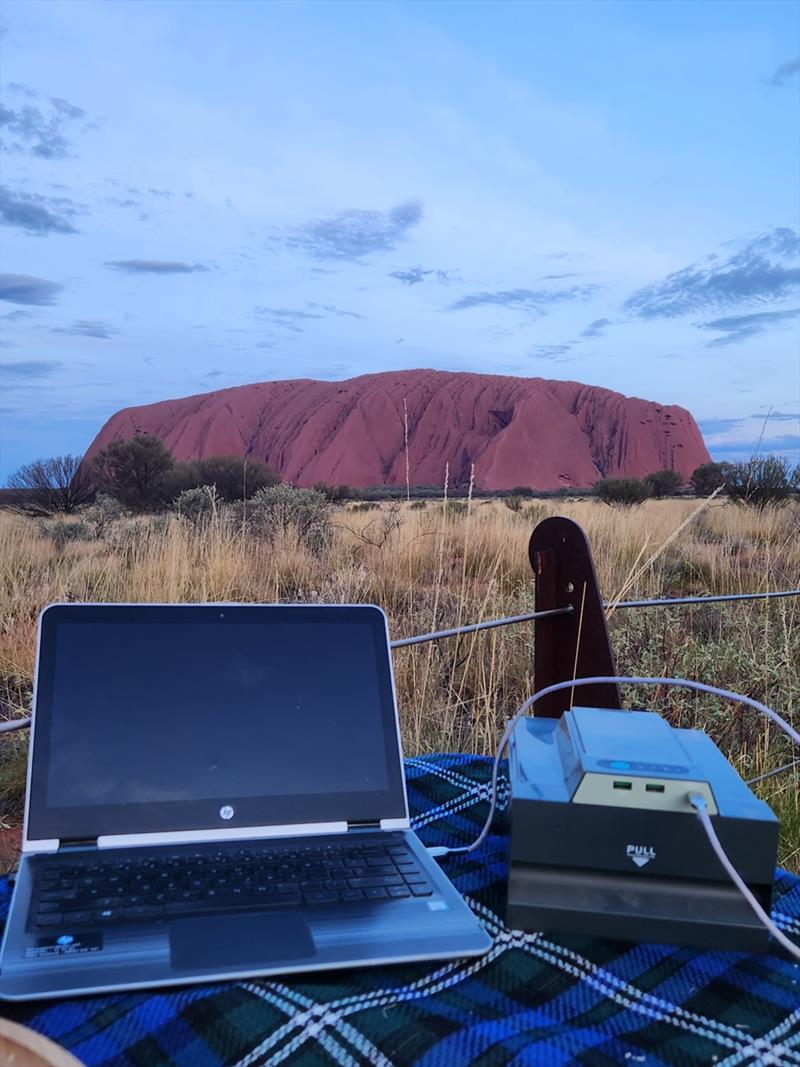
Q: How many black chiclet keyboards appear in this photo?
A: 1